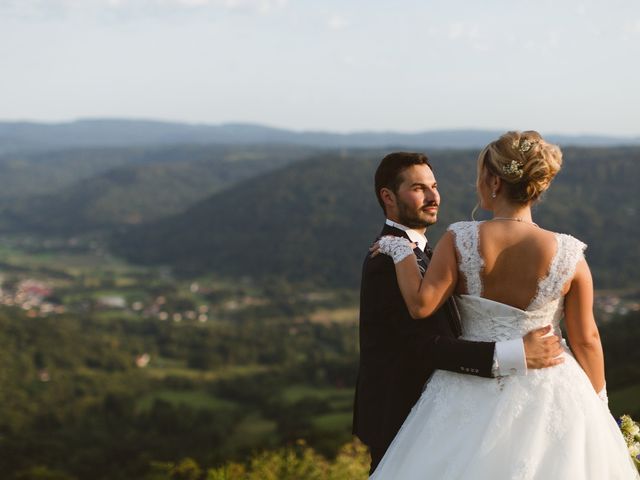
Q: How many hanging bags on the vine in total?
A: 0